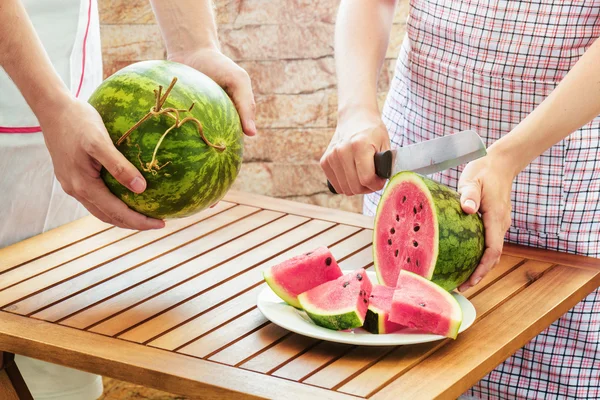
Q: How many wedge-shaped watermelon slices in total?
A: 4